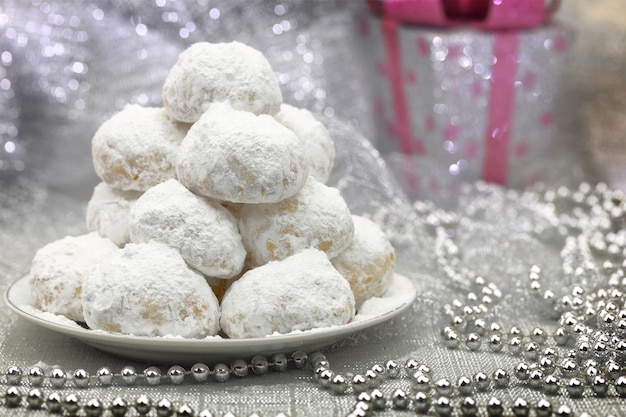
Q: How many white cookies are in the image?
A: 11